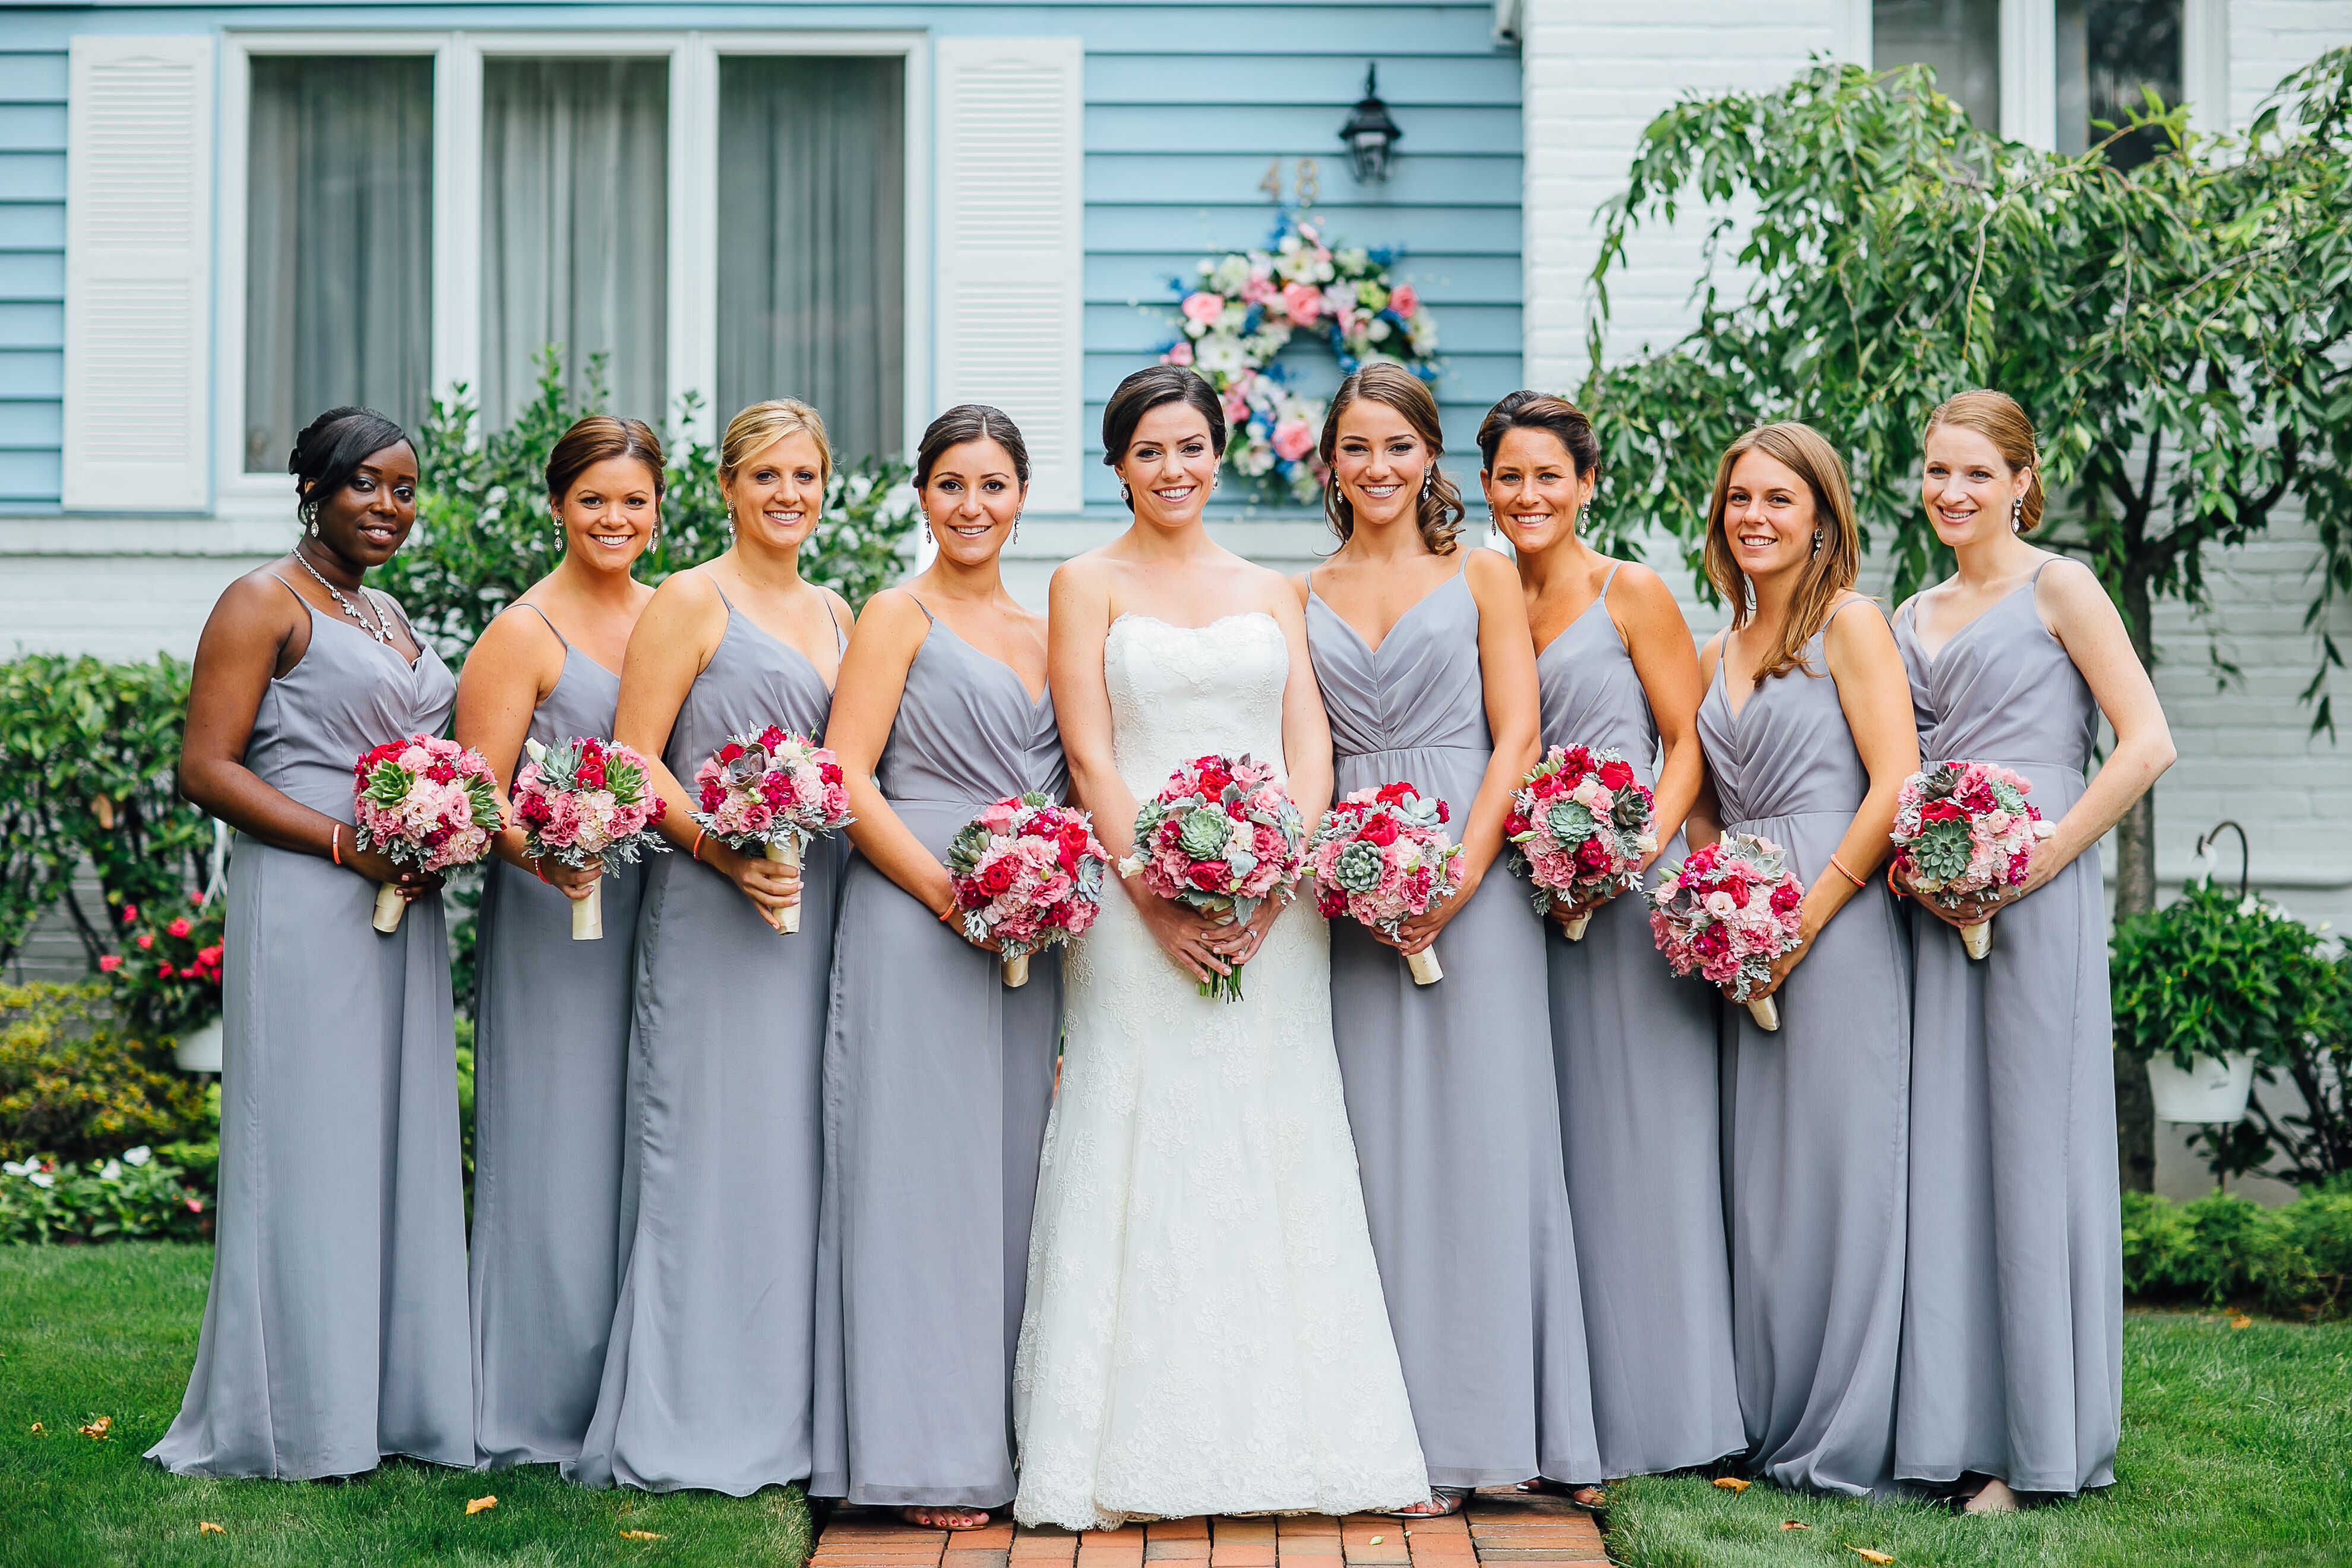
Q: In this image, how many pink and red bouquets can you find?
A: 9